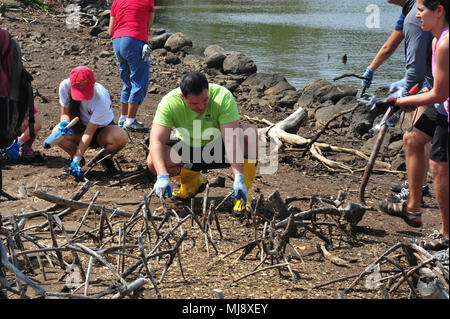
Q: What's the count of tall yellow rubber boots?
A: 2